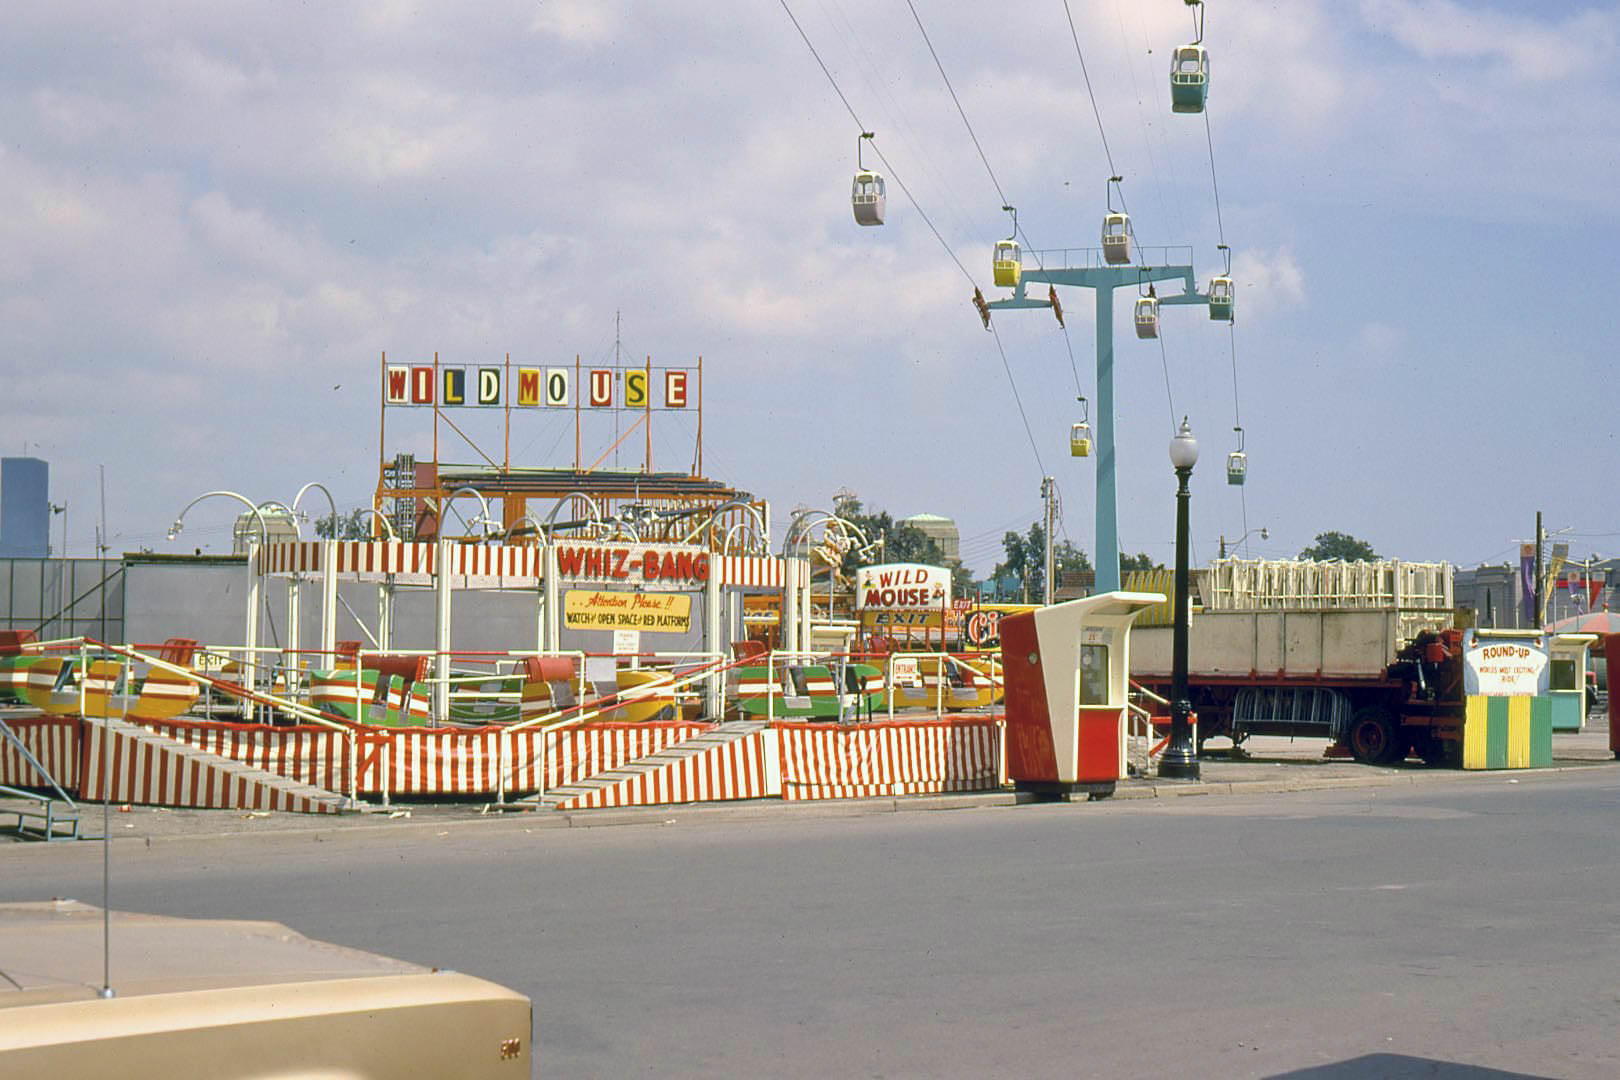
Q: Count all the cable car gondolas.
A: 8